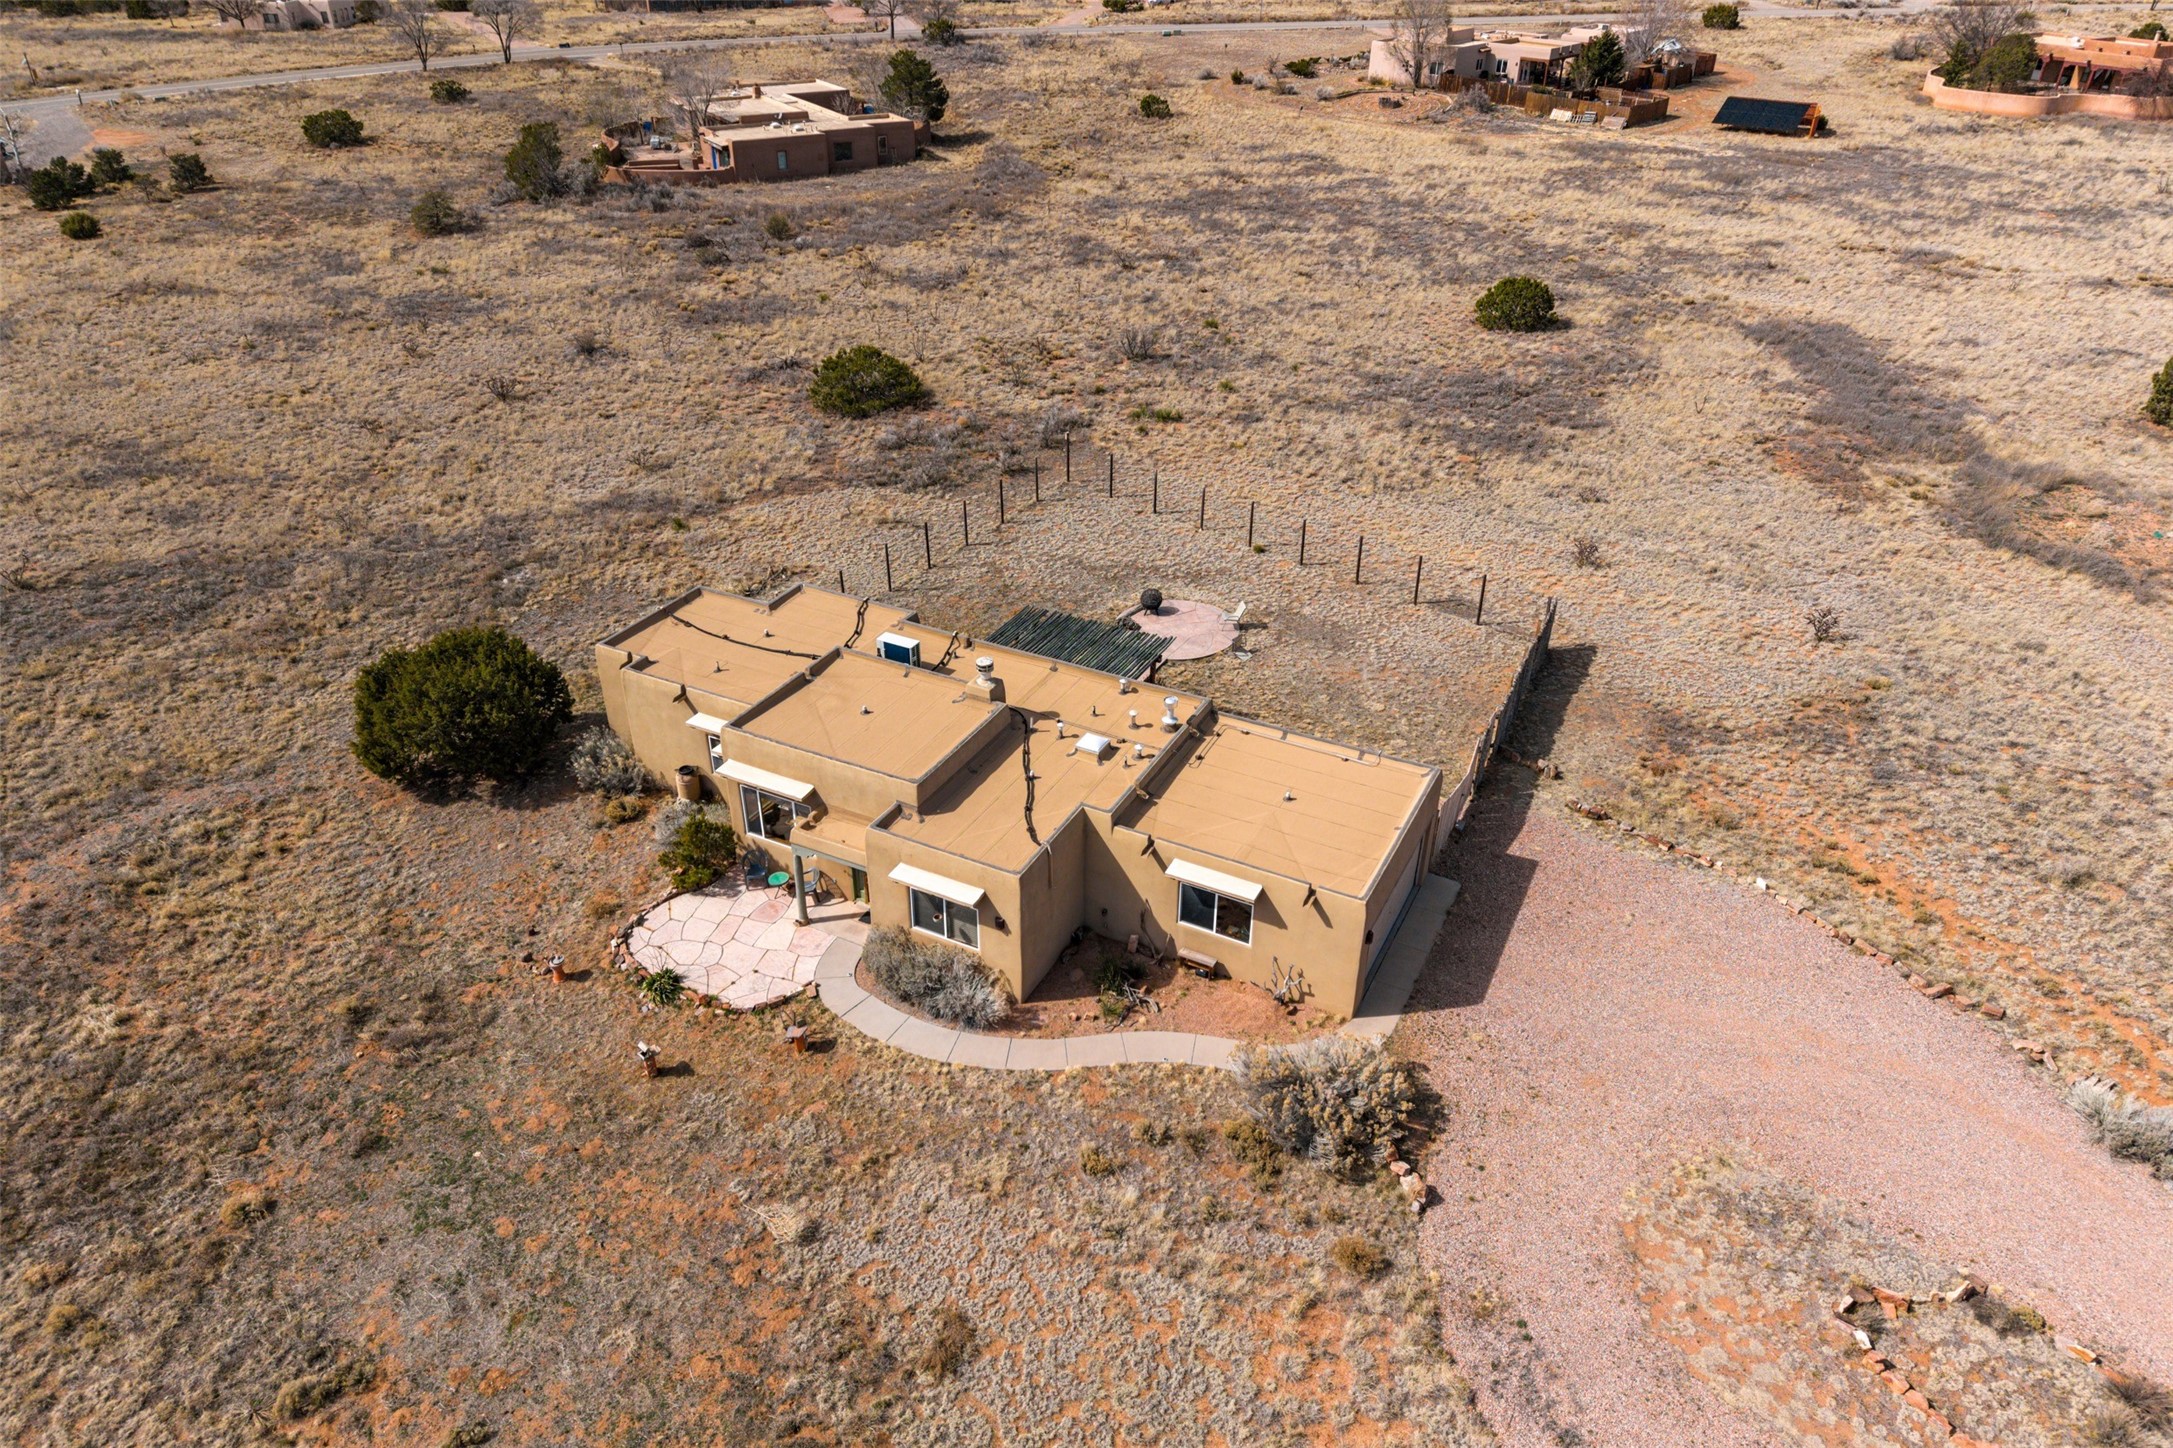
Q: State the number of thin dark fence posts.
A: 15